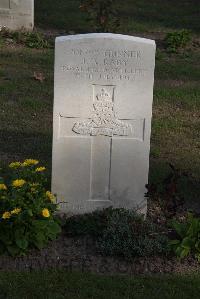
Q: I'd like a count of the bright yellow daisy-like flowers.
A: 9